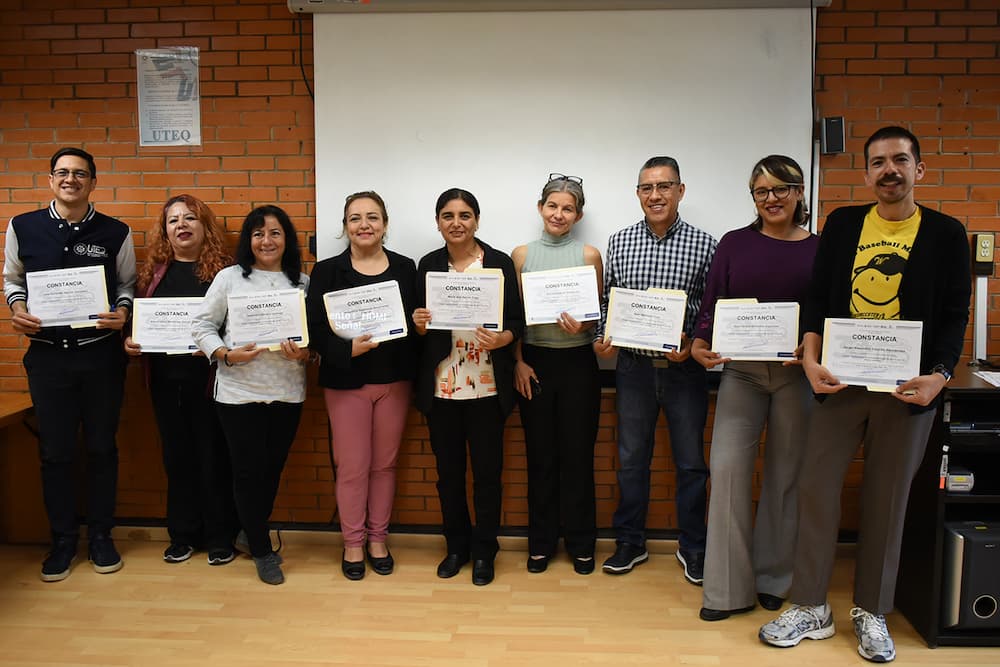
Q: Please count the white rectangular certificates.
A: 9